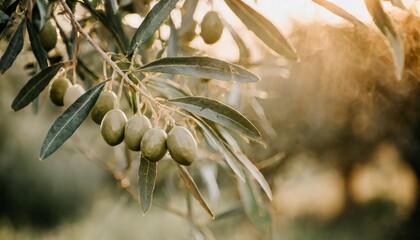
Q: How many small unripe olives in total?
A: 9